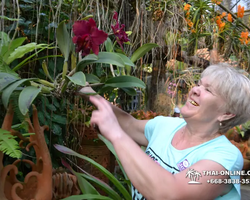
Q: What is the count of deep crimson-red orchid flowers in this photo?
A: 2